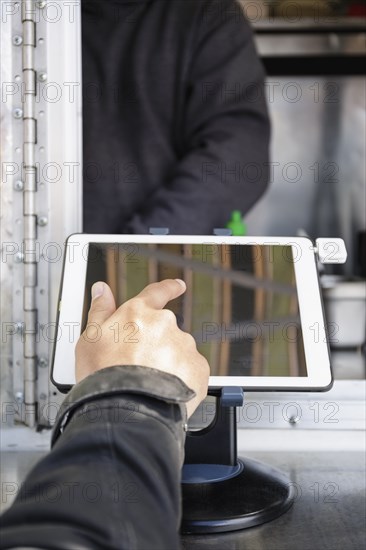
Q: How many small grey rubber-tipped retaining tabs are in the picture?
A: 2